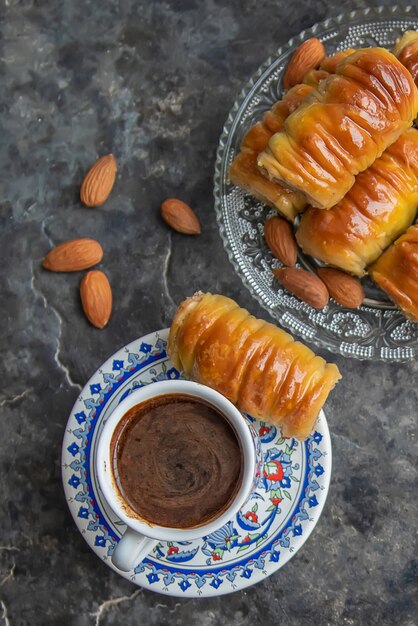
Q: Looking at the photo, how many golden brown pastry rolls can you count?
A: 6